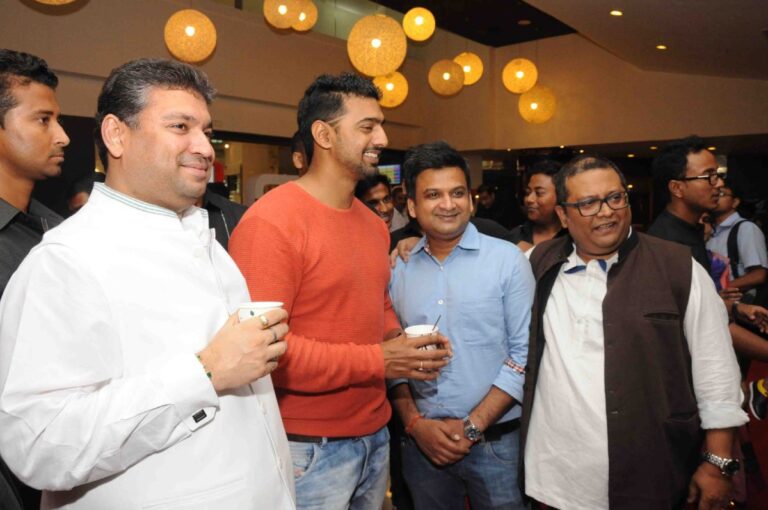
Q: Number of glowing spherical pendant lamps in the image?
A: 11